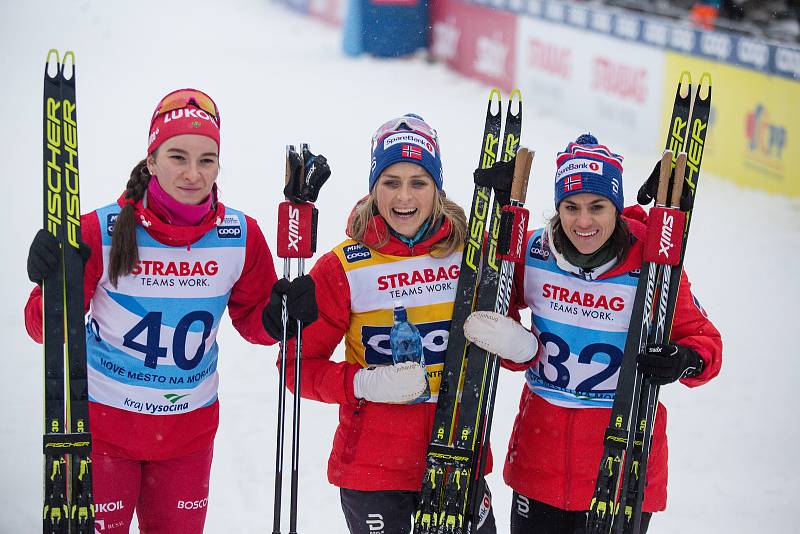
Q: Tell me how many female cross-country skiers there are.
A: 3